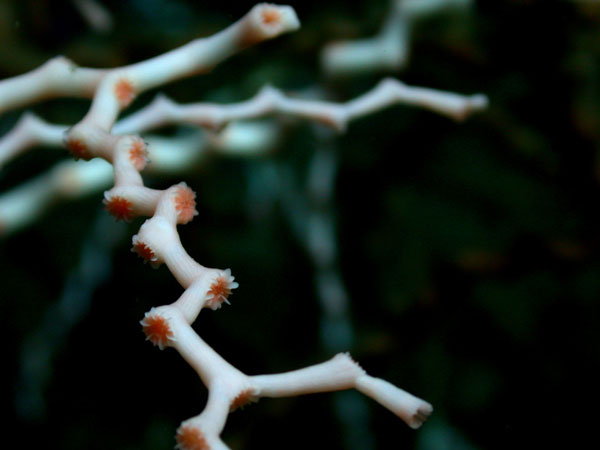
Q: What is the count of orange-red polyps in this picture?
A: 11